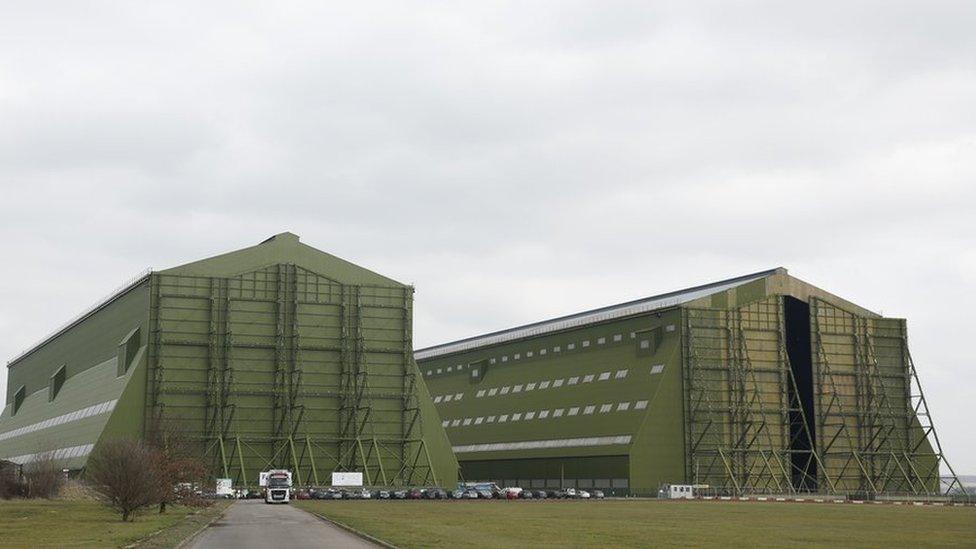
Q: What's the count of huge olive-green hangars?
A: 2